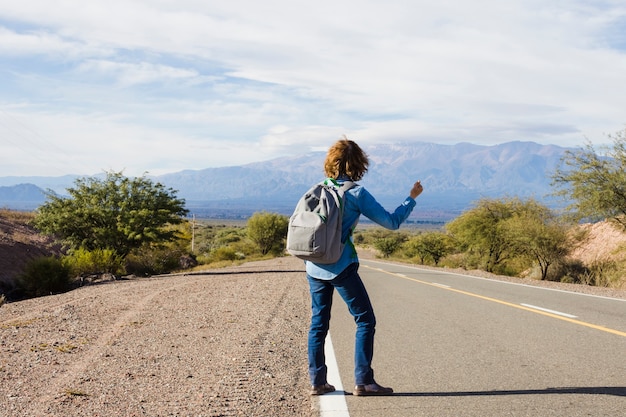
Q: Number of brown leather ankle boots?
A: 2